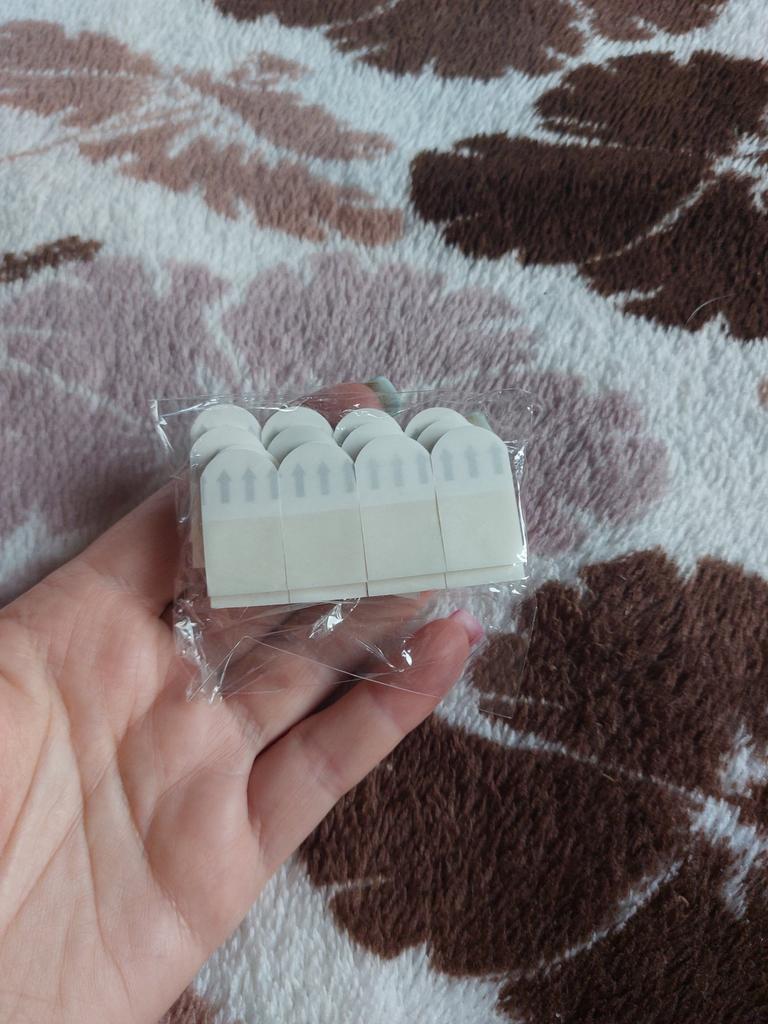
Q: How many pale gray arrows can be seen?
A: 12